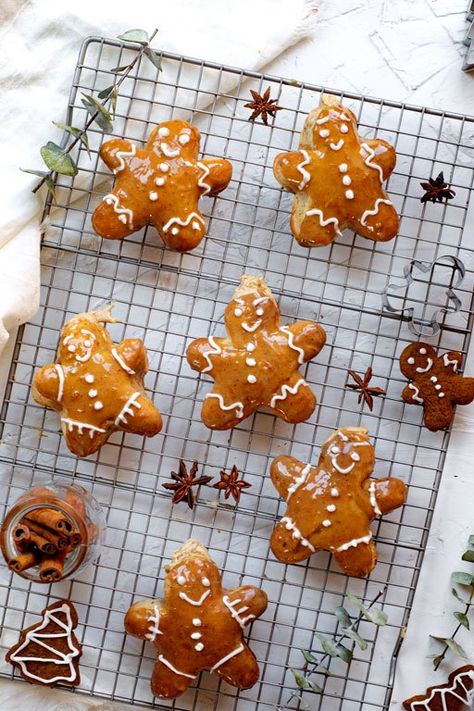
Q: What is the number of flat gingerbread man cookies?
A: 1